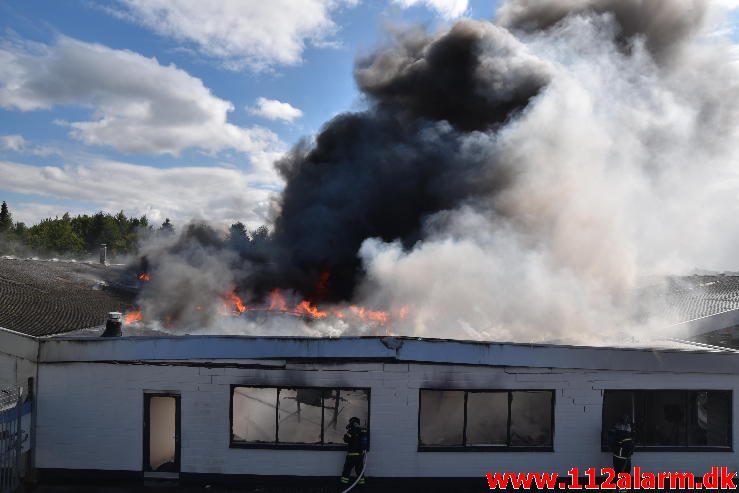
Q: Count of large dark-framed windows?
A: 3